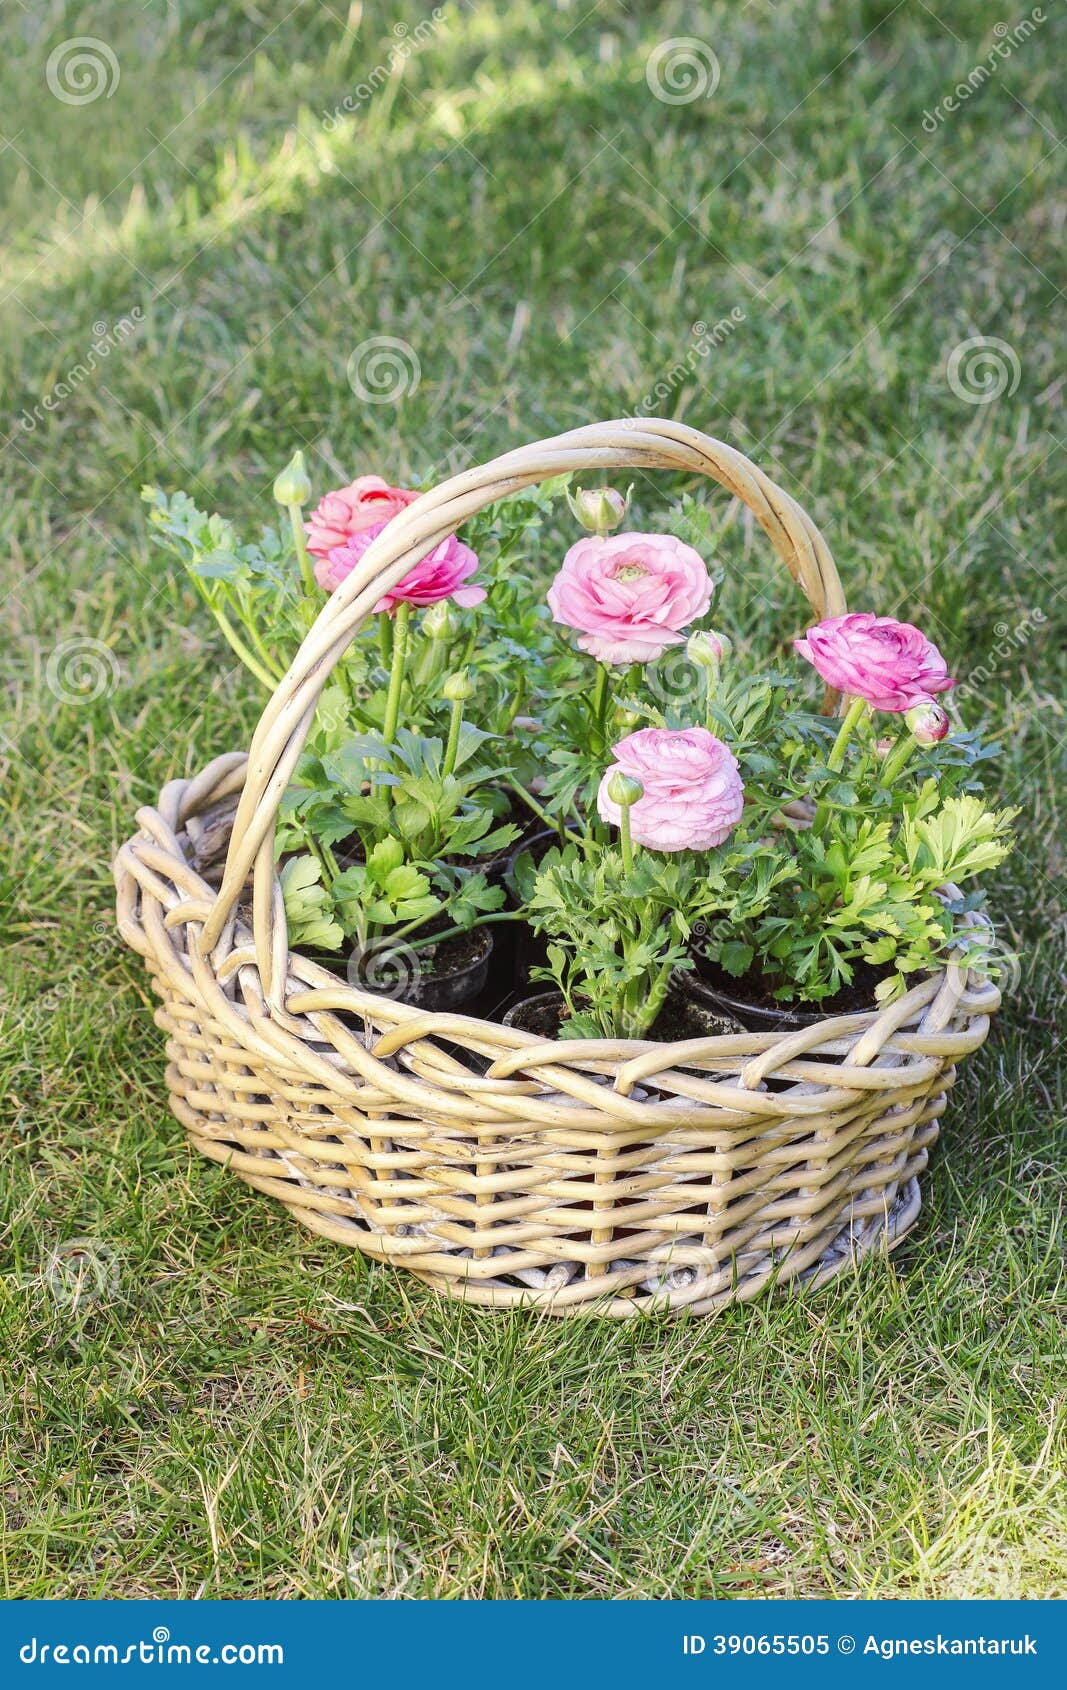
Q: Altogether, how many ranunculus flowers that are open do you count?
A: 5